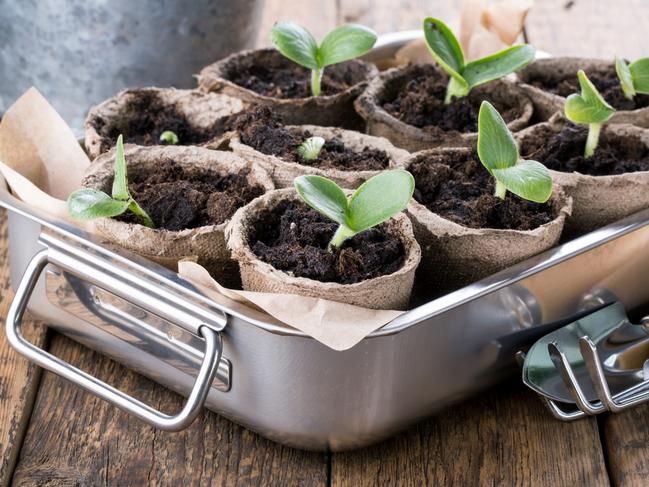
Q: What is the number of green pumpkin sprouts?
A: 9